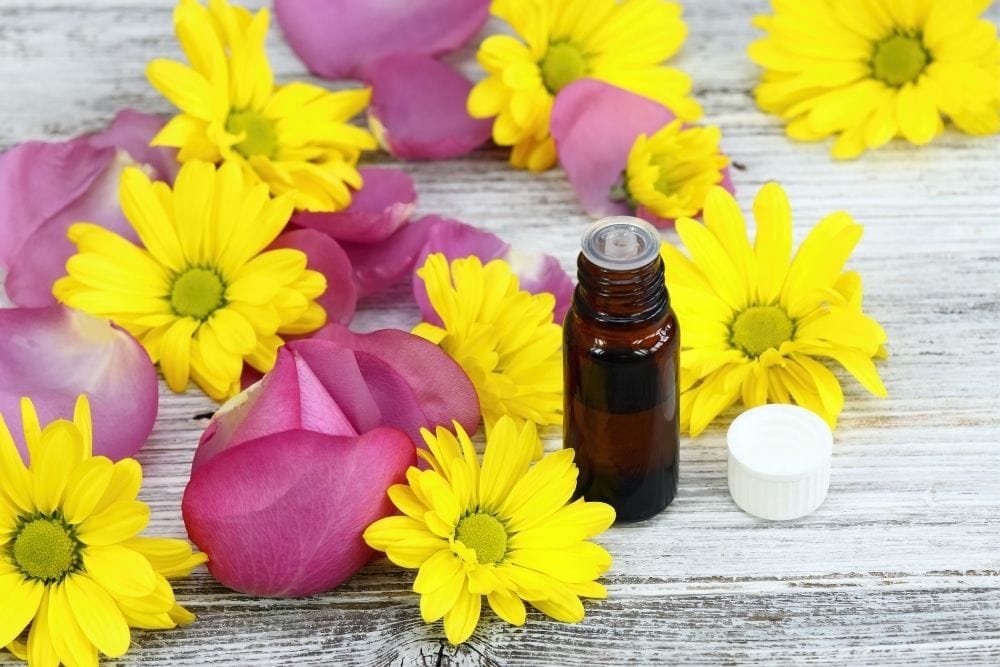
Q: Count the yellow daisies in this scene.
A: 9